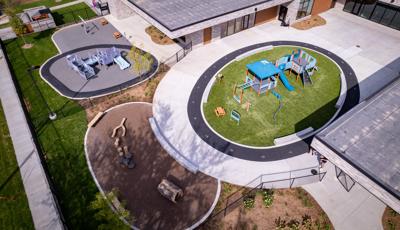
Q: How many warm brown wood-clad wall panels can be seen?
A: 3